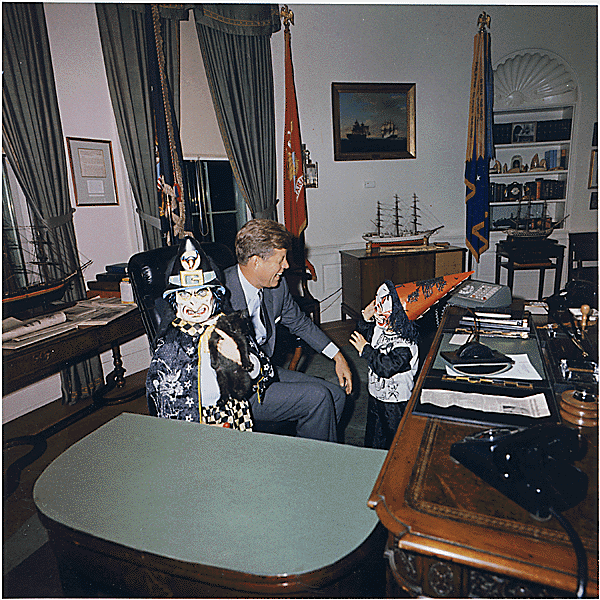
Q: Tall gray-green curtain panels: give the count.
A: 3